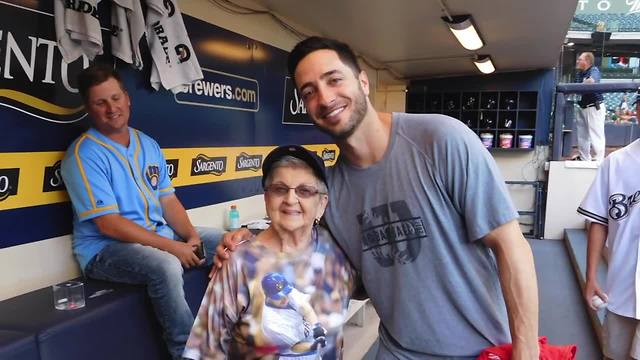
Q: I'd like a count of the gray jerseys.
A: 1